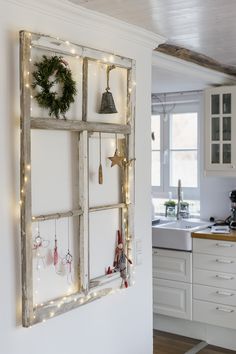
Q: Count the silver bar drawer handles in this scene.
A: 5